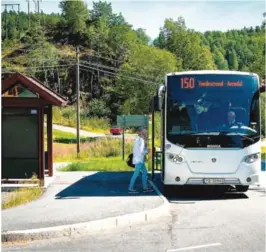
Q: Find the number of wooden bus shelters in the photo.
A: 1